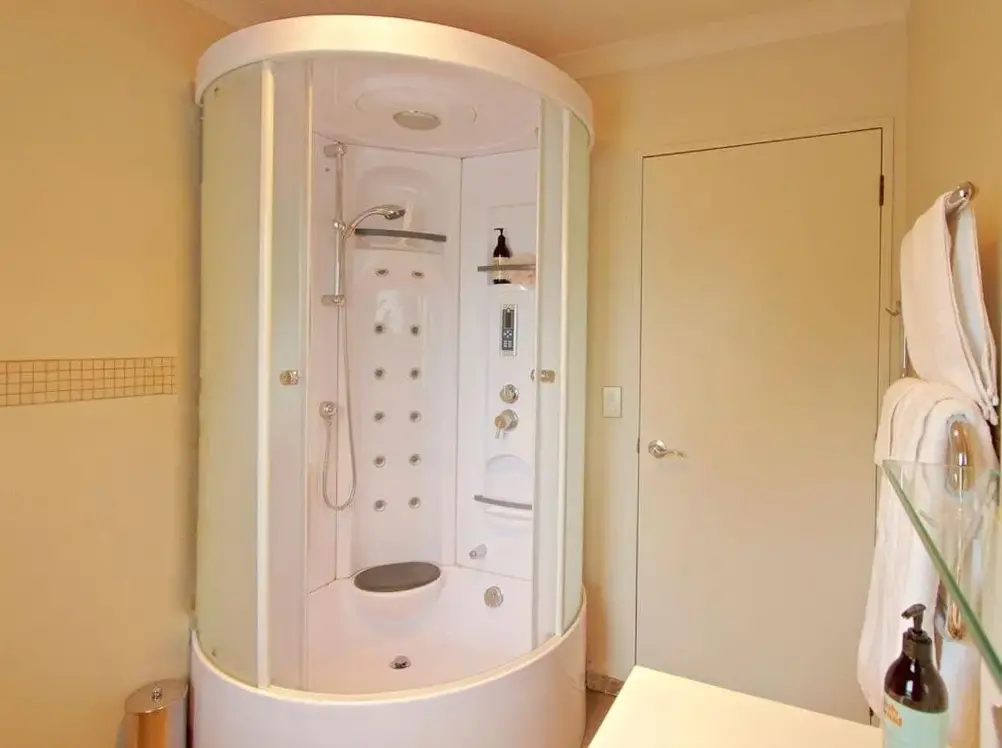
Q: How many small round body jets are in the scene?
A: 12